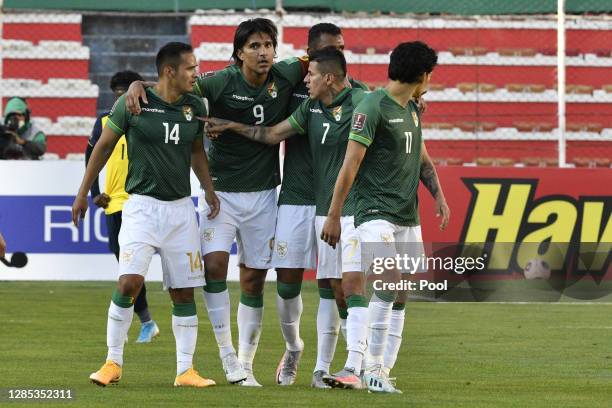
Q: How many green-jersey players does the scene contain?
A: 5